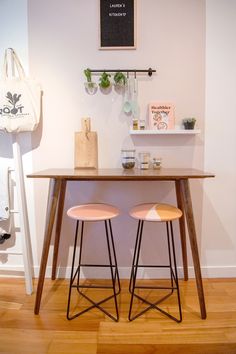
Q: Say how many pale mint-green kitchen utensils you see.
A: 2